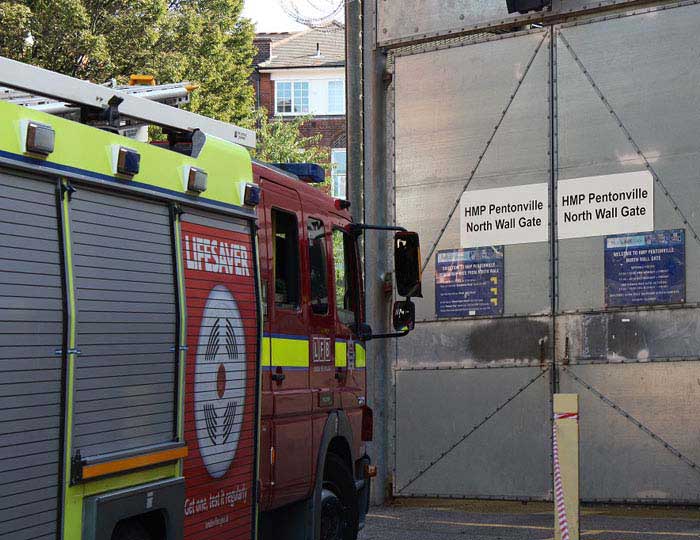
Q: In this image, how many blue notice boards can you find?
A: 2